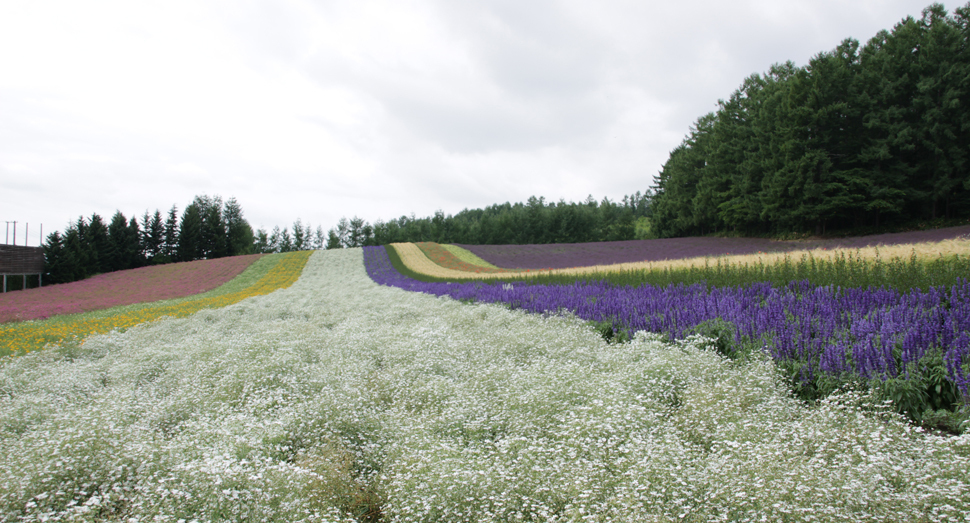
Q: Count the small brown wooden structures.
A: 1